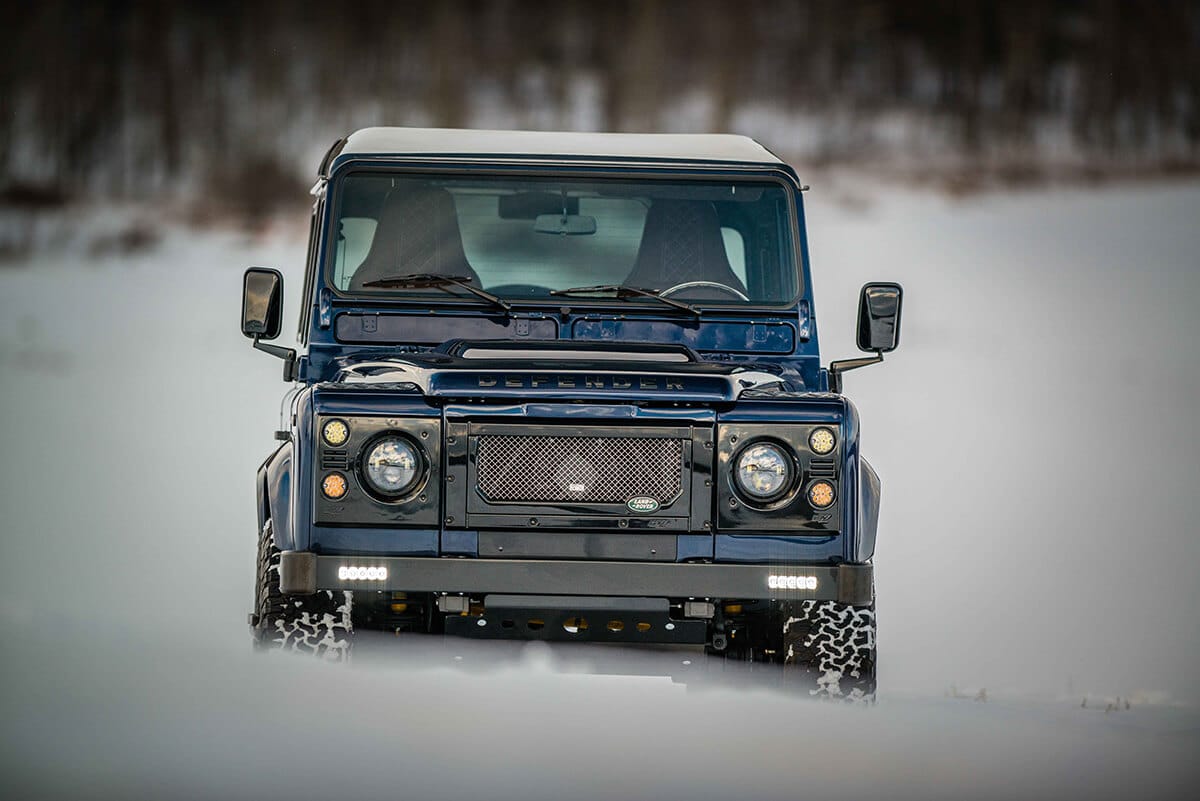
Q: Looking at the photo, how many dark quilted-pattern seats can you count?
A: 2